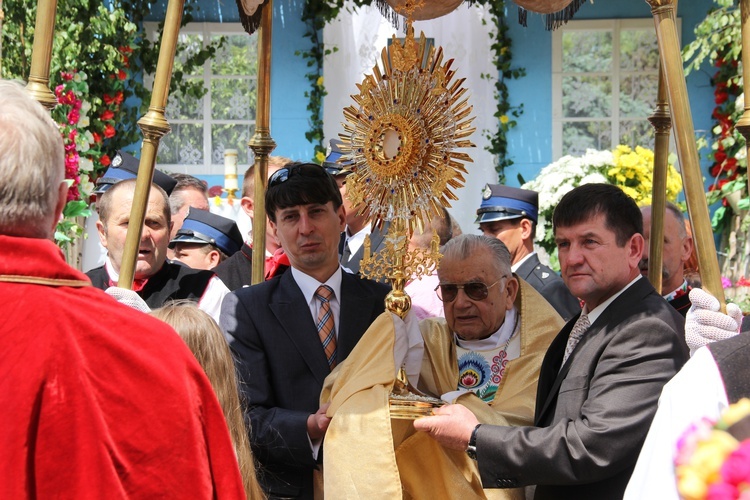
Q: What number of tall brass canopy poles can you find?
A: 6